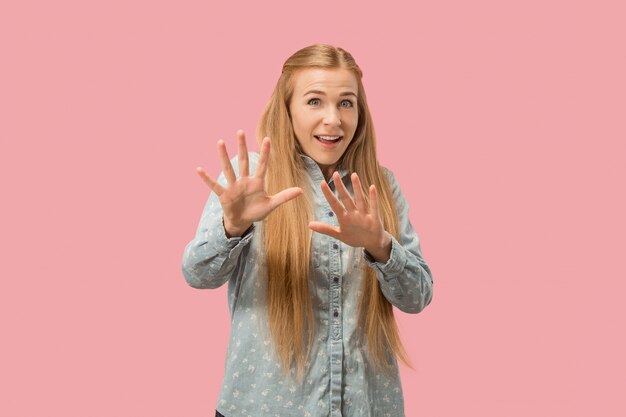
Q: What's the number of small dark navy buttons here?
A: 4